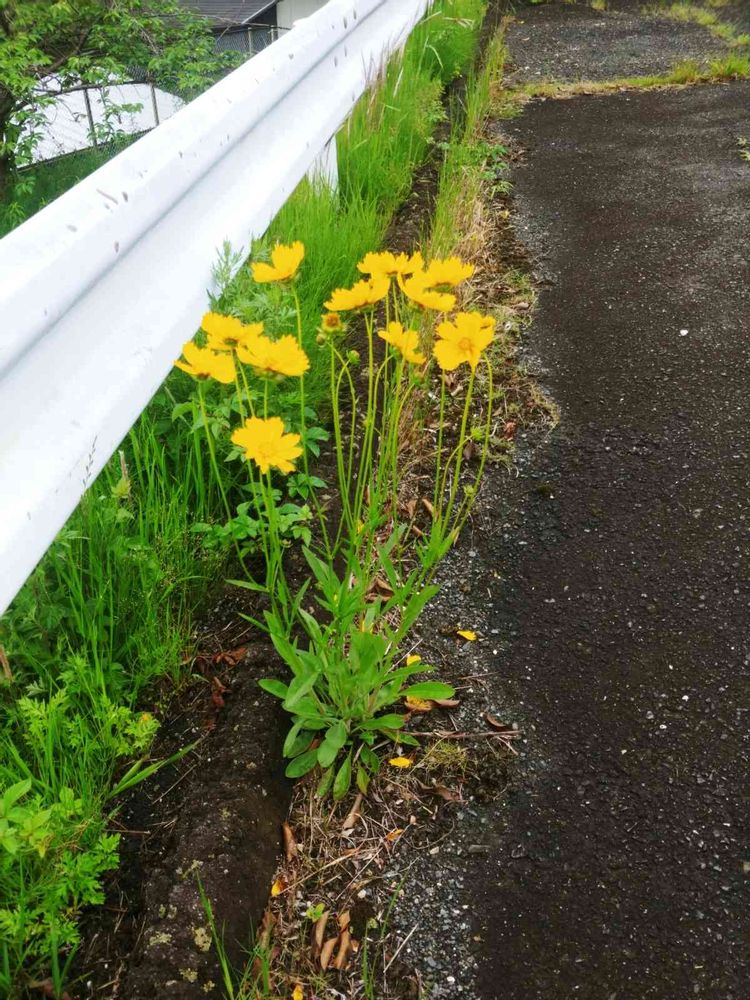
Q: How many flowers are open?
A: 11